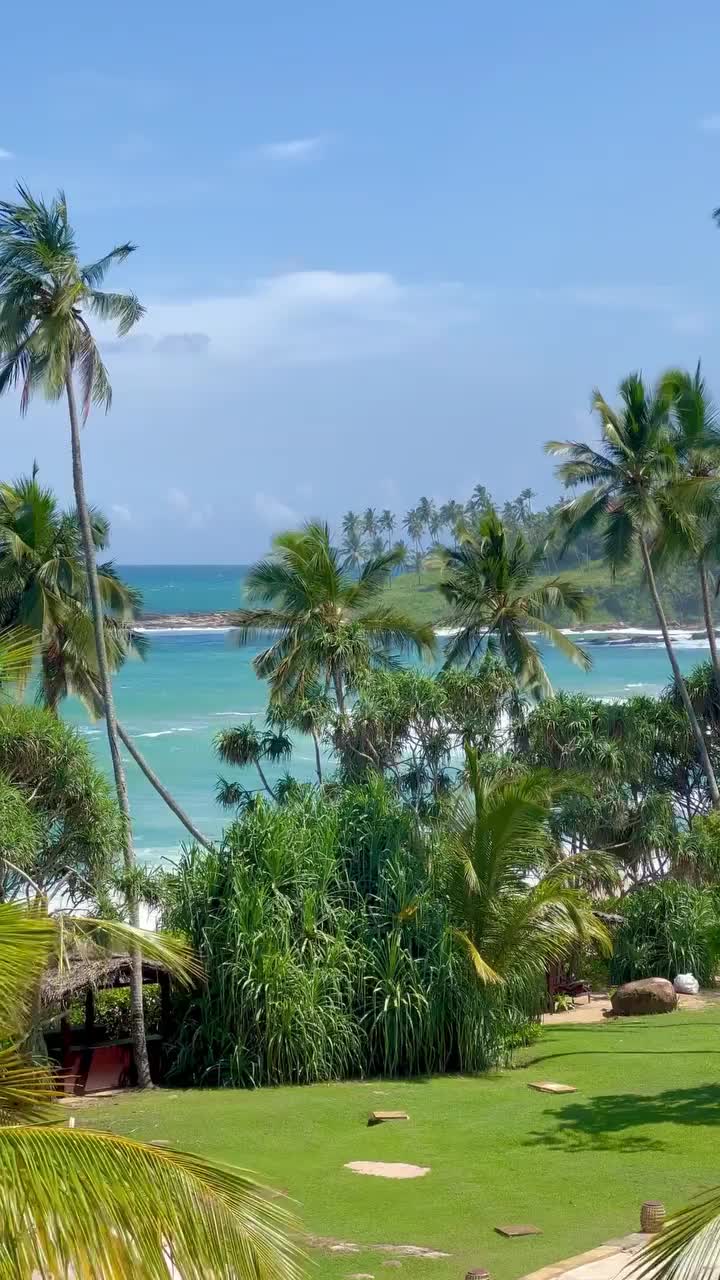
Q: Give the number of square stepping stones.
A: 3